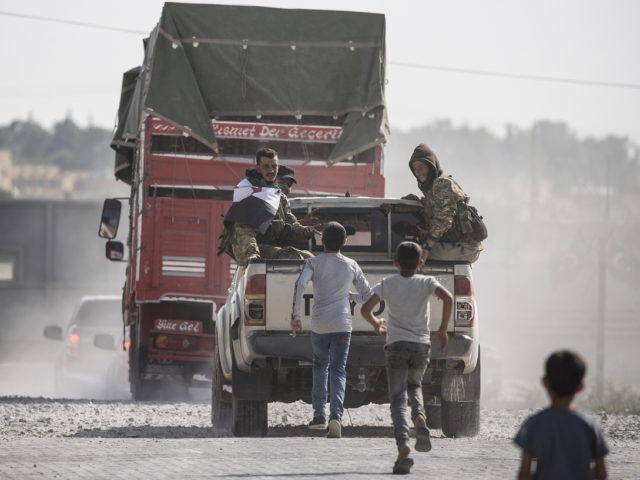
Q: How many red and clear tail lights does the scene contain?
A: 2